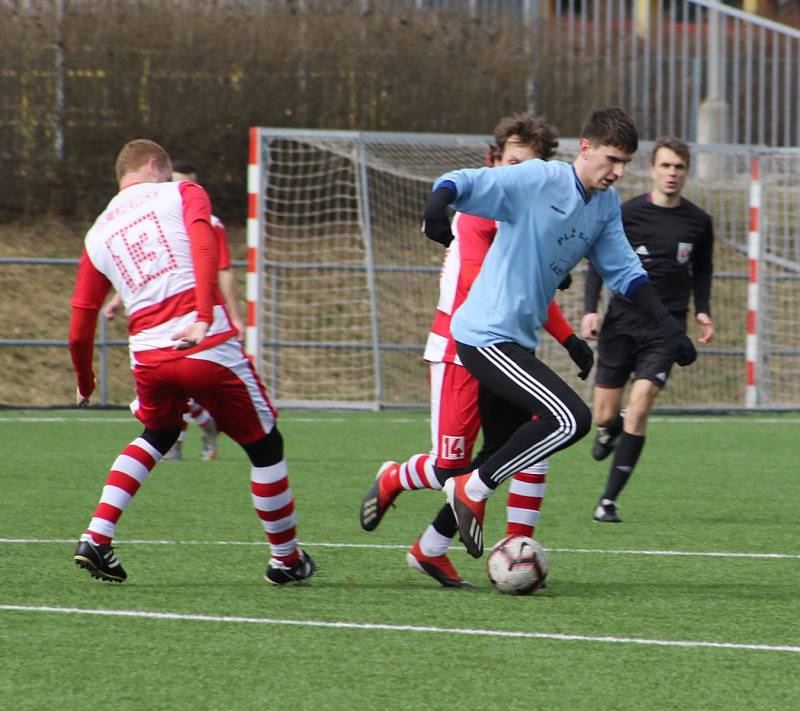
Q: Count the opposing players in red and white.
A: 3